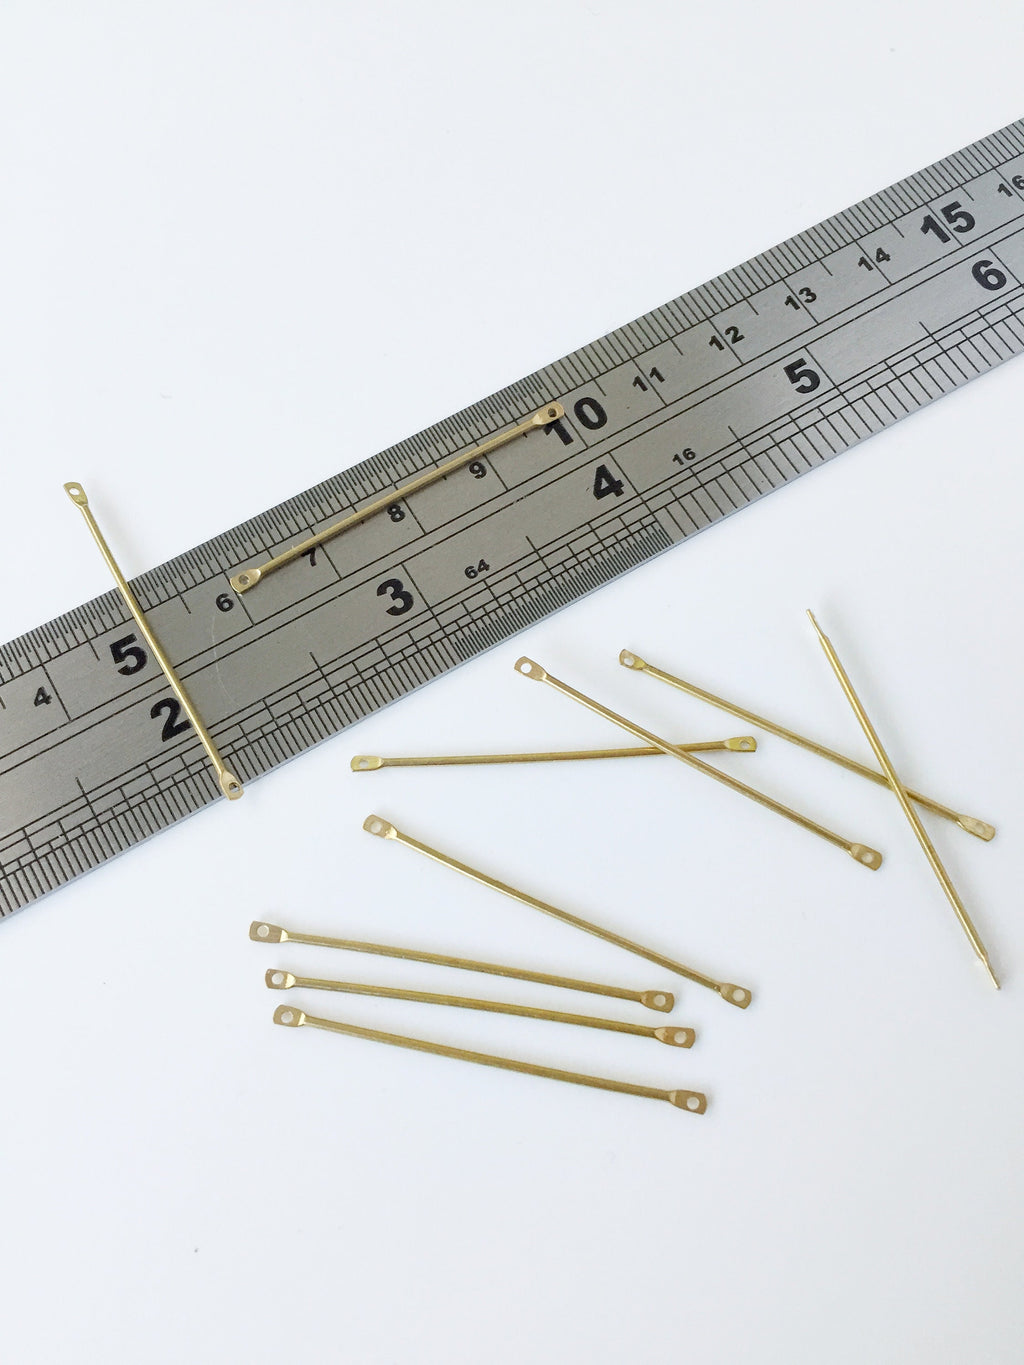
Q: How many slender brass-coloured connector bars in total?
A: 10